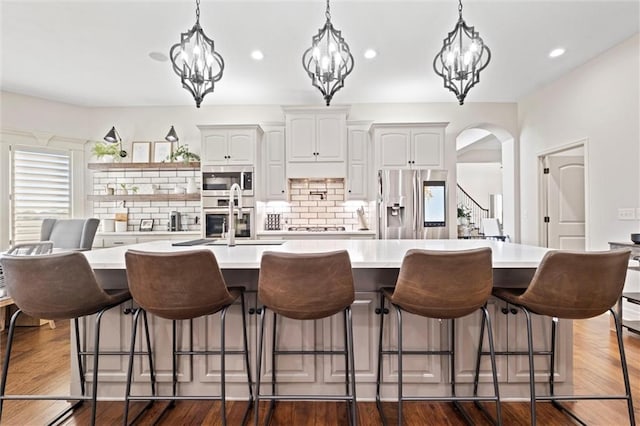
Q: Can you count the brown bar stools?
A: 5